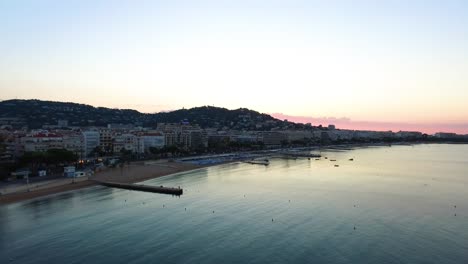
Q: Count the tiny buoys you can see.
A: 12